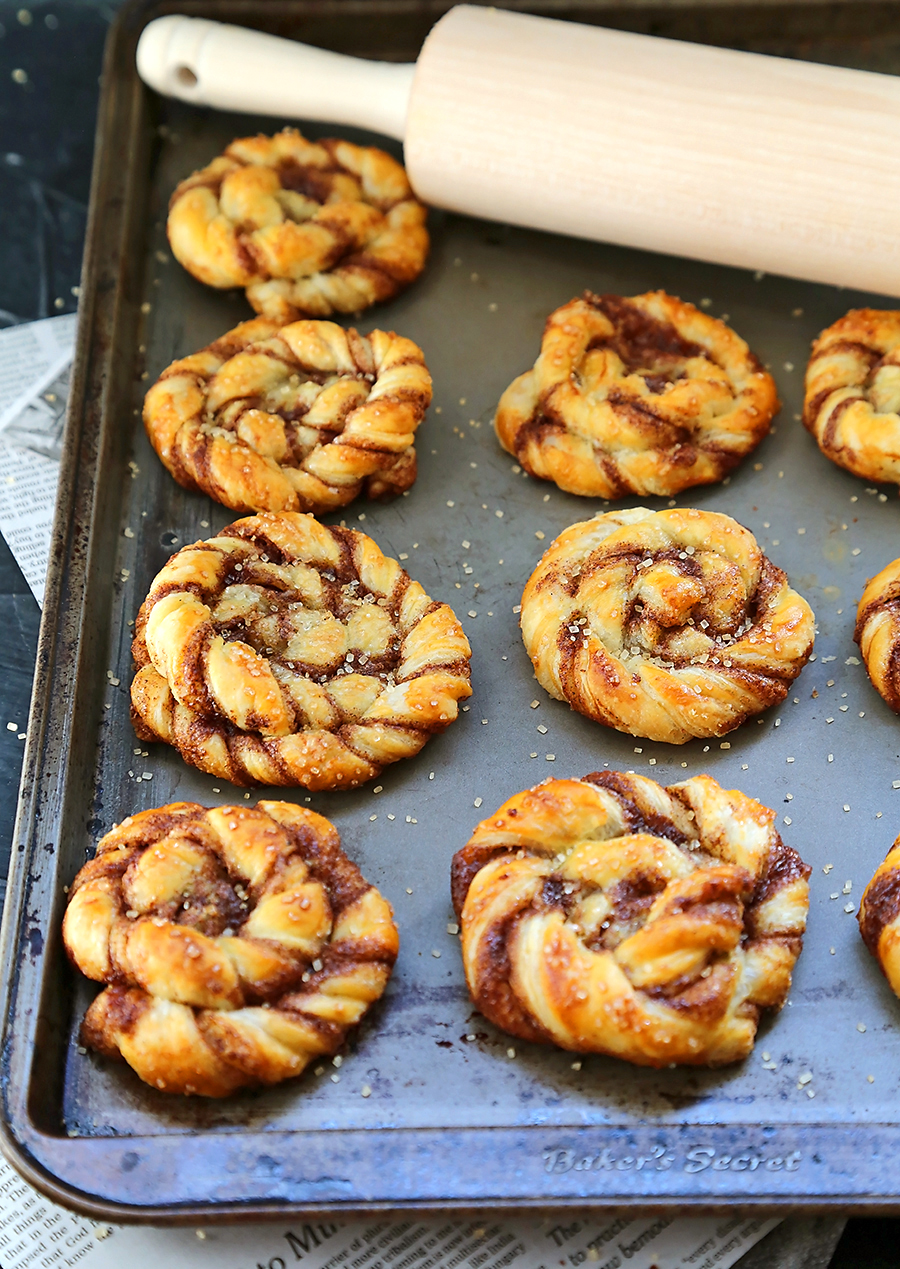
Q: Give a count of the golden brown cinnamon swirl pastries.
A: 10